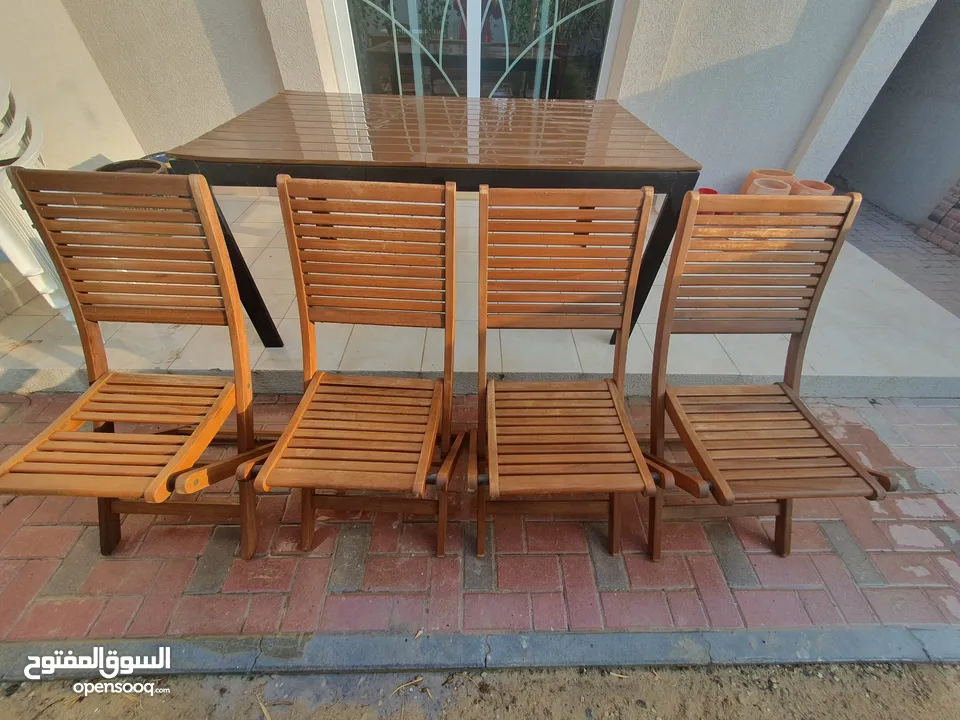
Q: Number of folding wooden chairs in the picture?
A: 4